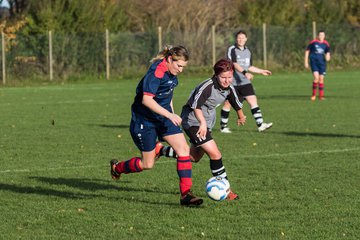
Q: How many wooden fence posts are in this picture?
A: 7